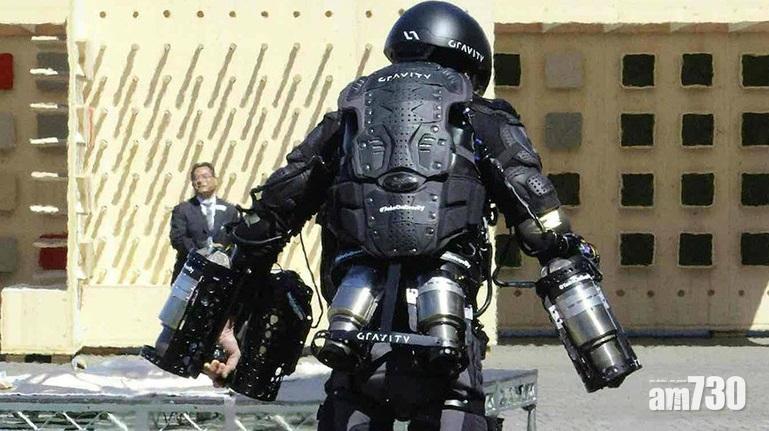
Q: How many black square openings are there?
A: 15